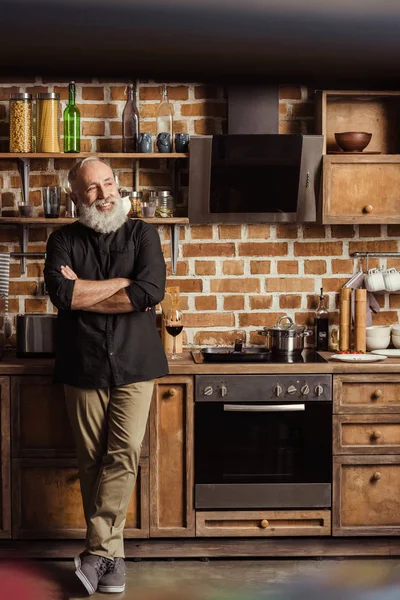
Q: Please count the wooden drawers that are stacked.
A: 3